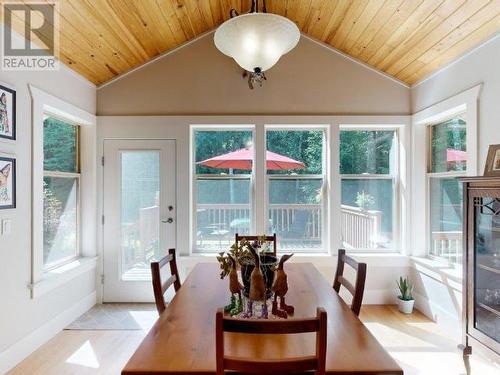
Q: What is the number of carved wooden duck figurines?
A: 3